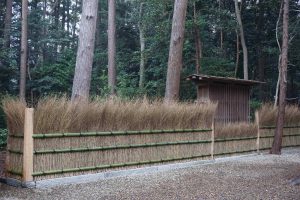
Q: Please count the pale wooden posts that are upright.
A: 3